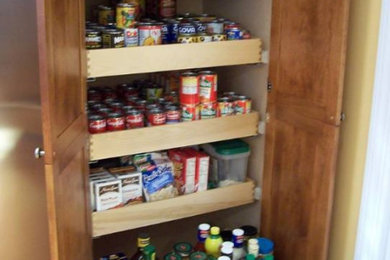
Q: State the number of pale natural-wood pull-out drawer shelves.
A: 3